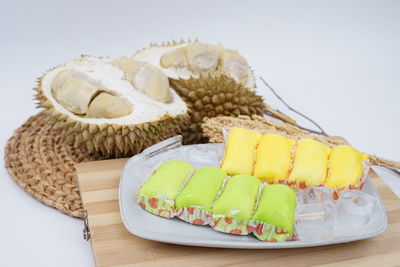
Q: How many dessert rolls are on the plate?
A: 8